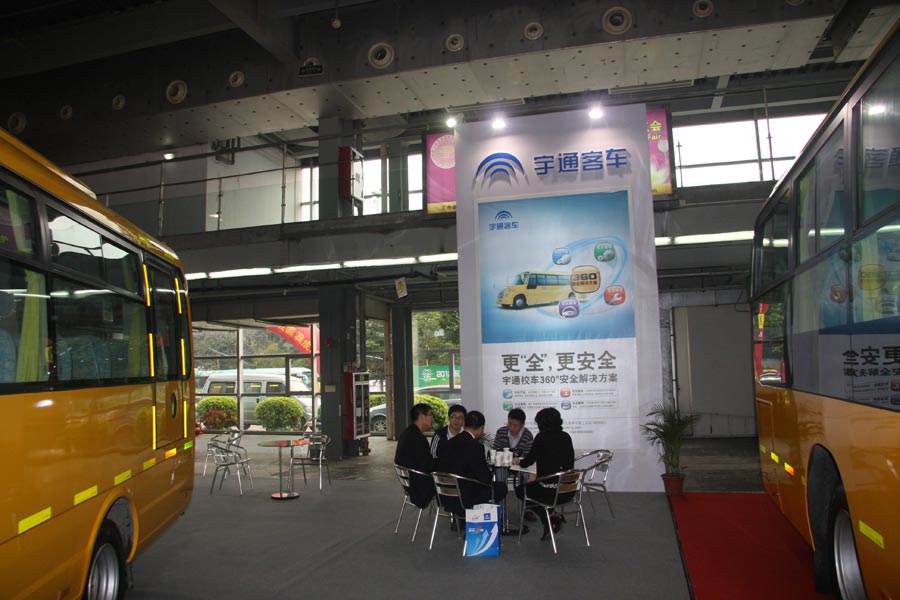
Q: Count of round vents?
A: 12